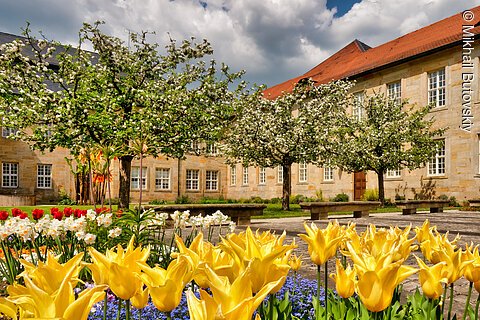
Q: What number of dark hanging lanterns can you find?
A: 0